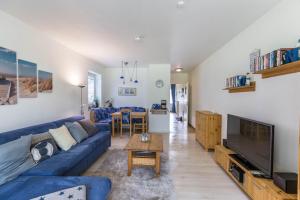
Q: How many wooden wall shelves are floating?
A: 2